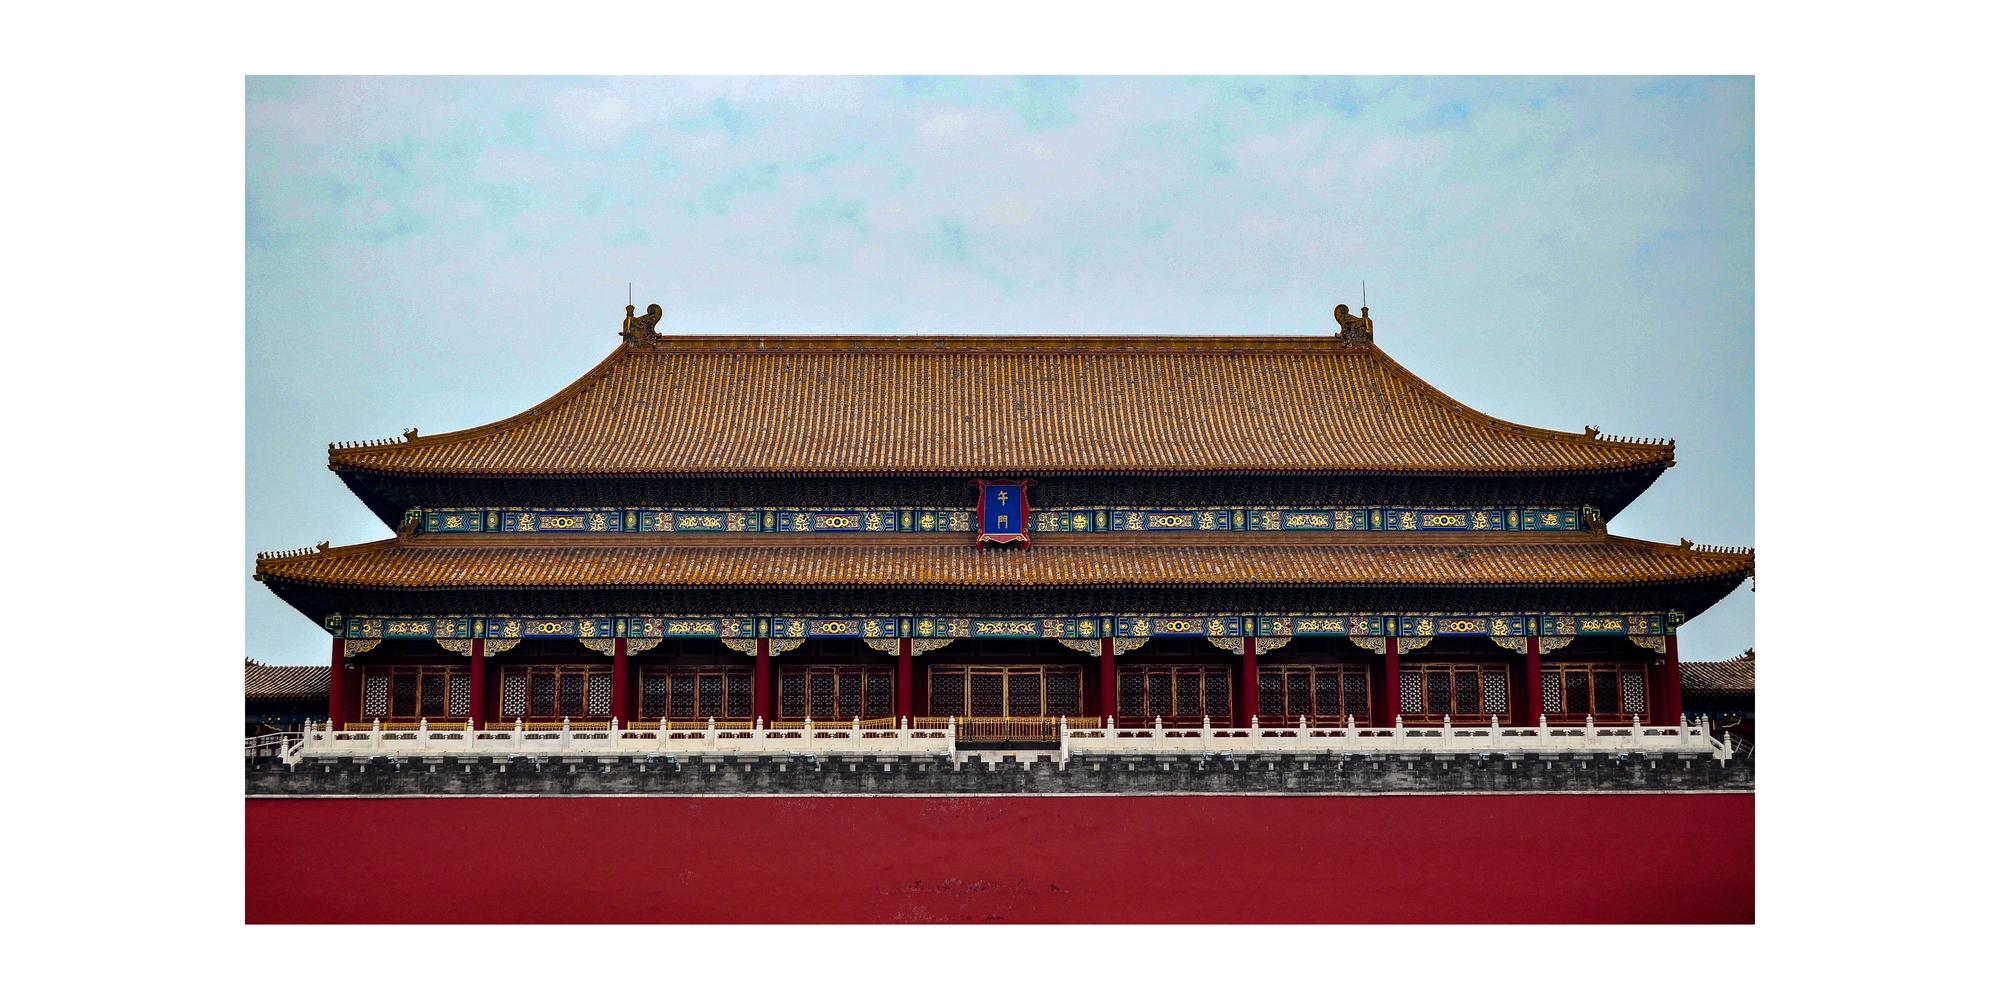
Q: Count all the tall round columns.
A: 10